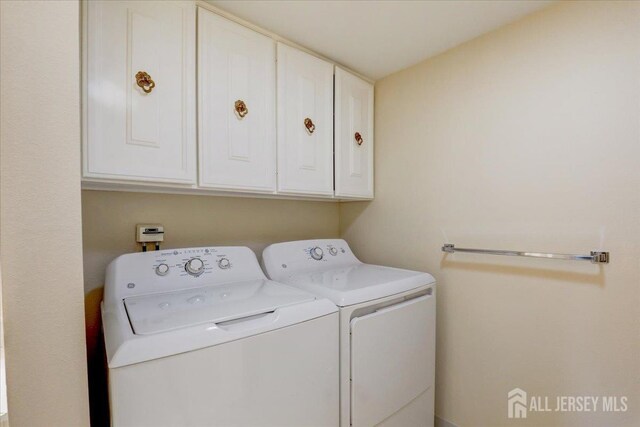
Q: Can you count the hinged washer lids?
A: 1